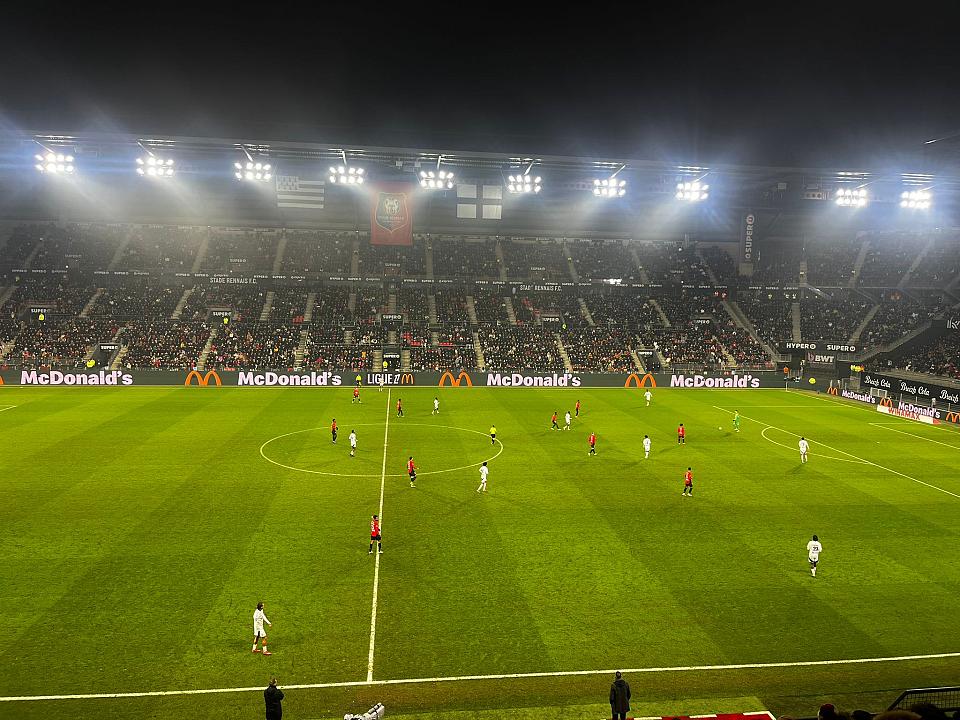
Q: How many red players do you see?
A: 10